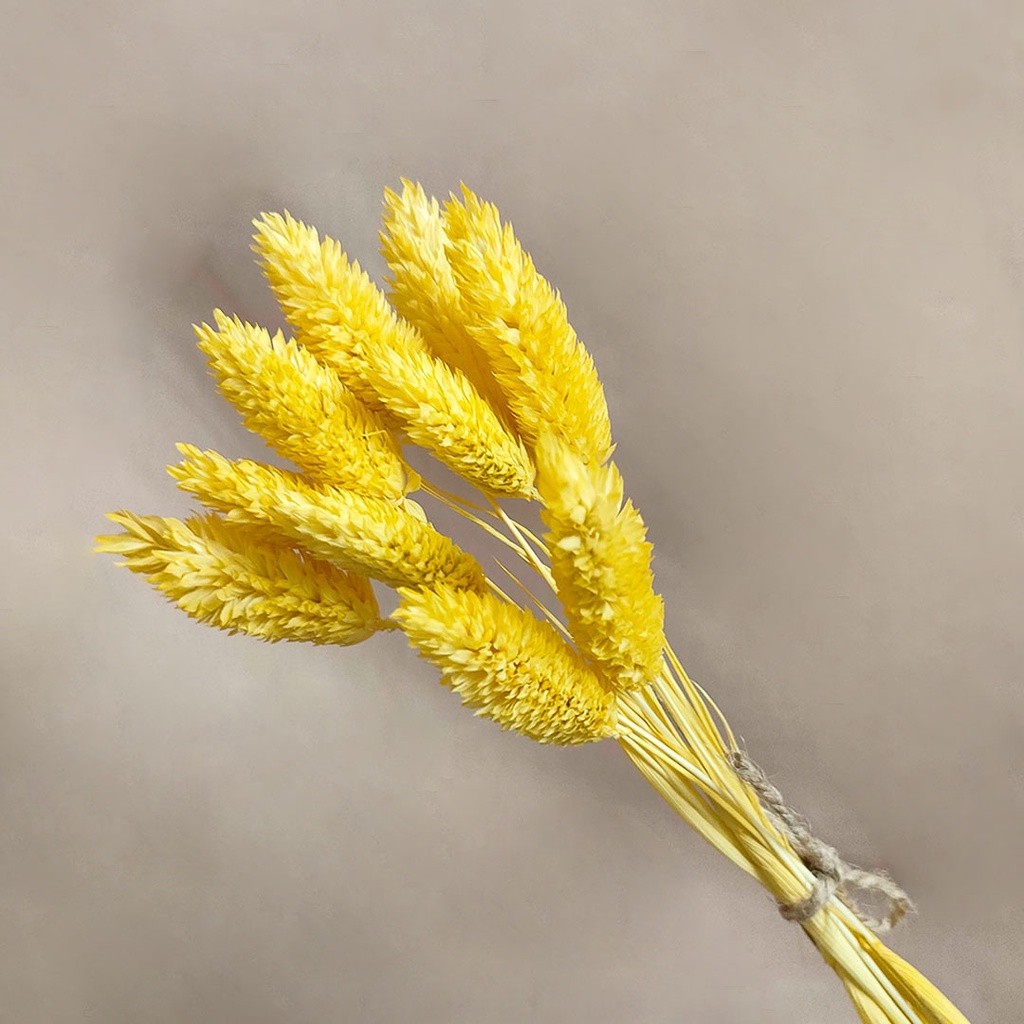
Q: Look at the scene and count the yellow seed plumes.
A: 9